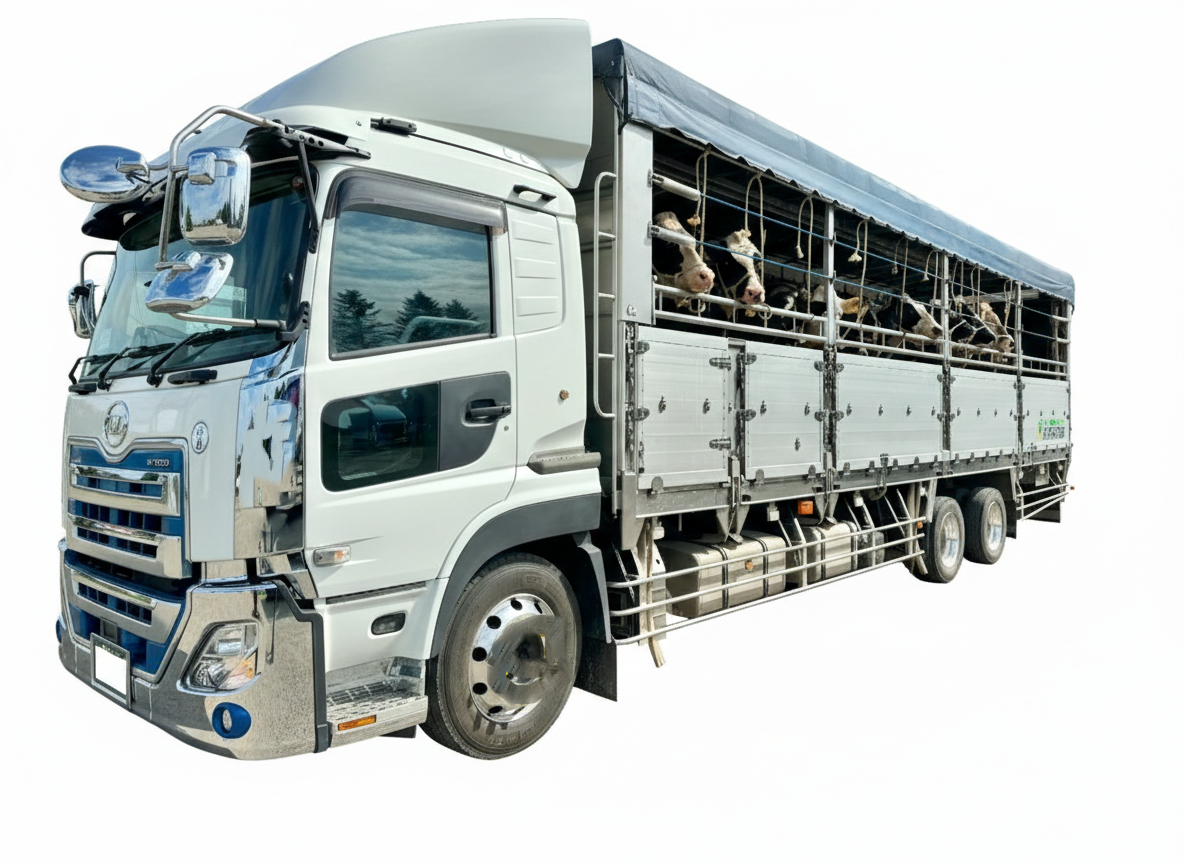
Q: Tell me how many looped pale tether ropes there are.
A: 9